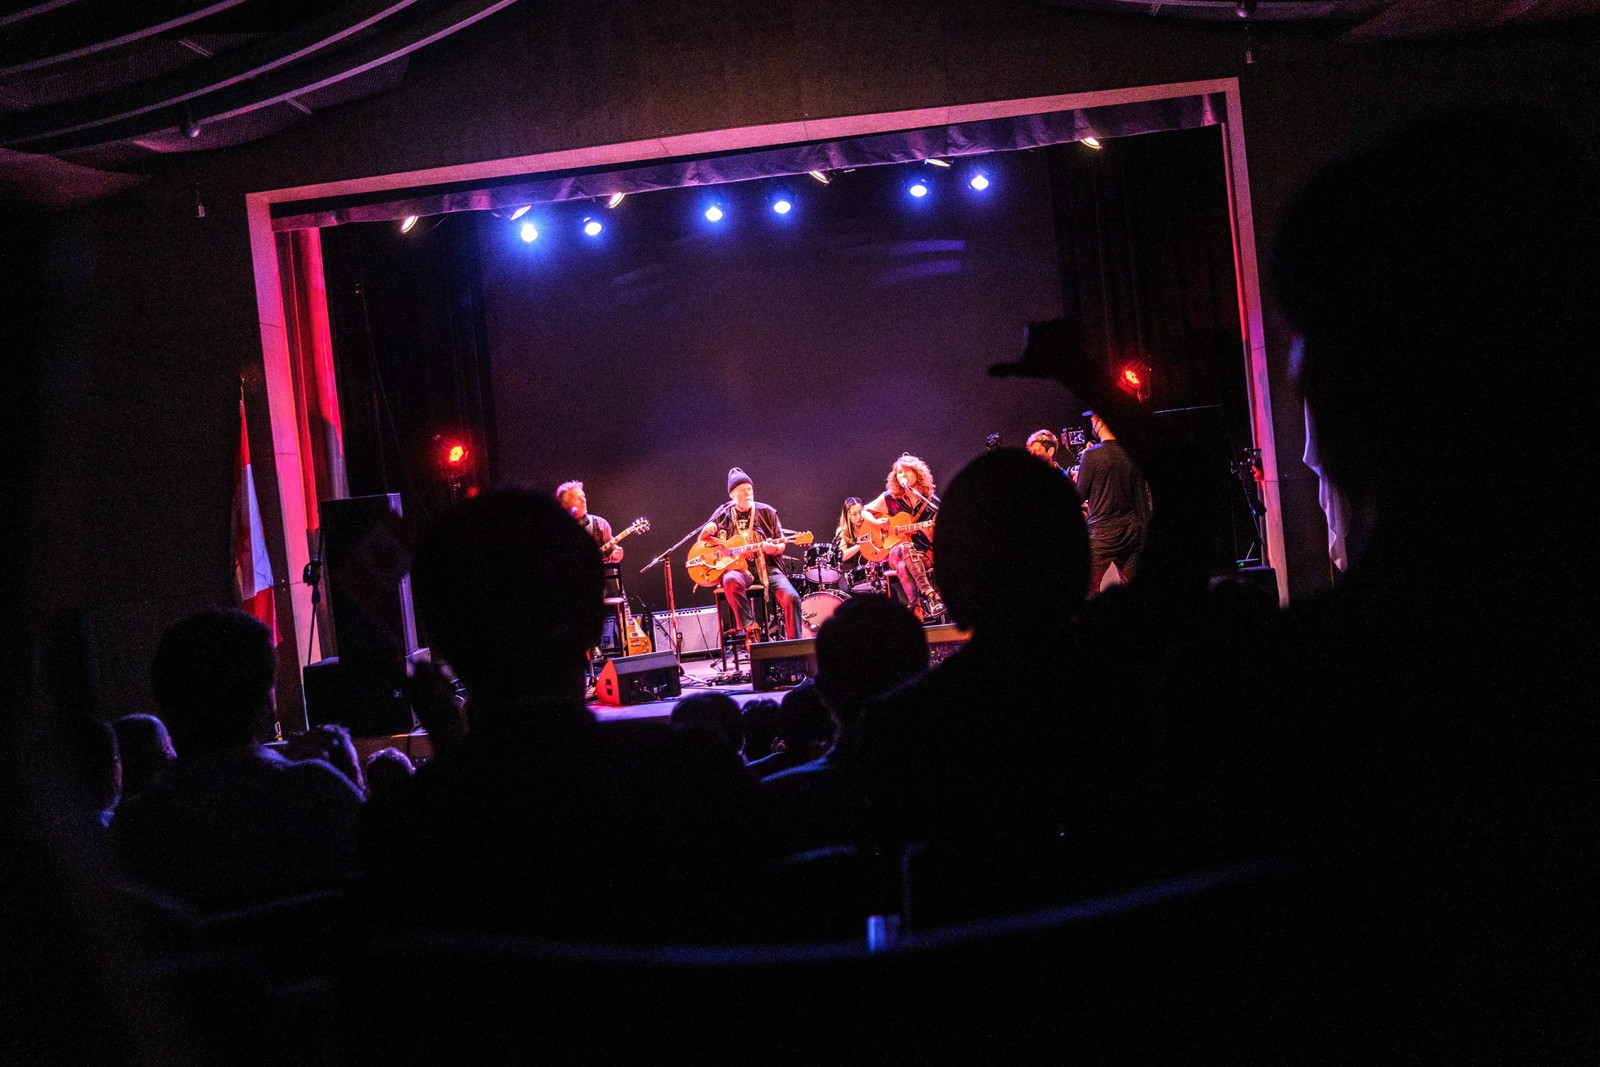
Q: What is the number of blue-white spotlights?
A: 6